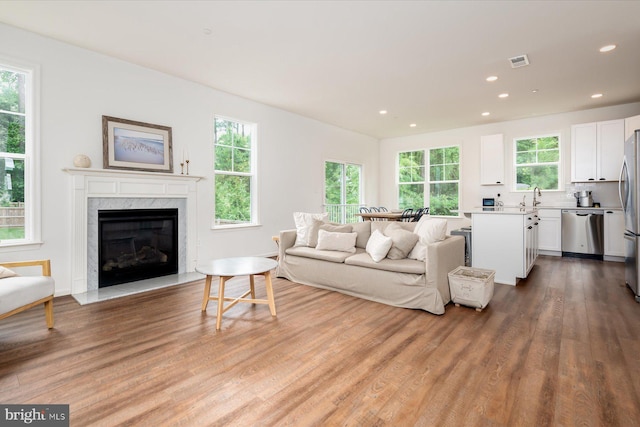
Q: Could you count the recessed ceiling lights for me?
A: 7